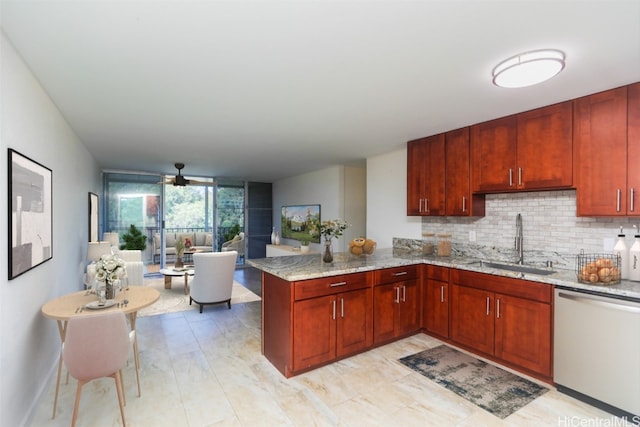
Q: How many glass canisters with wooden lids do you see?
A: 2